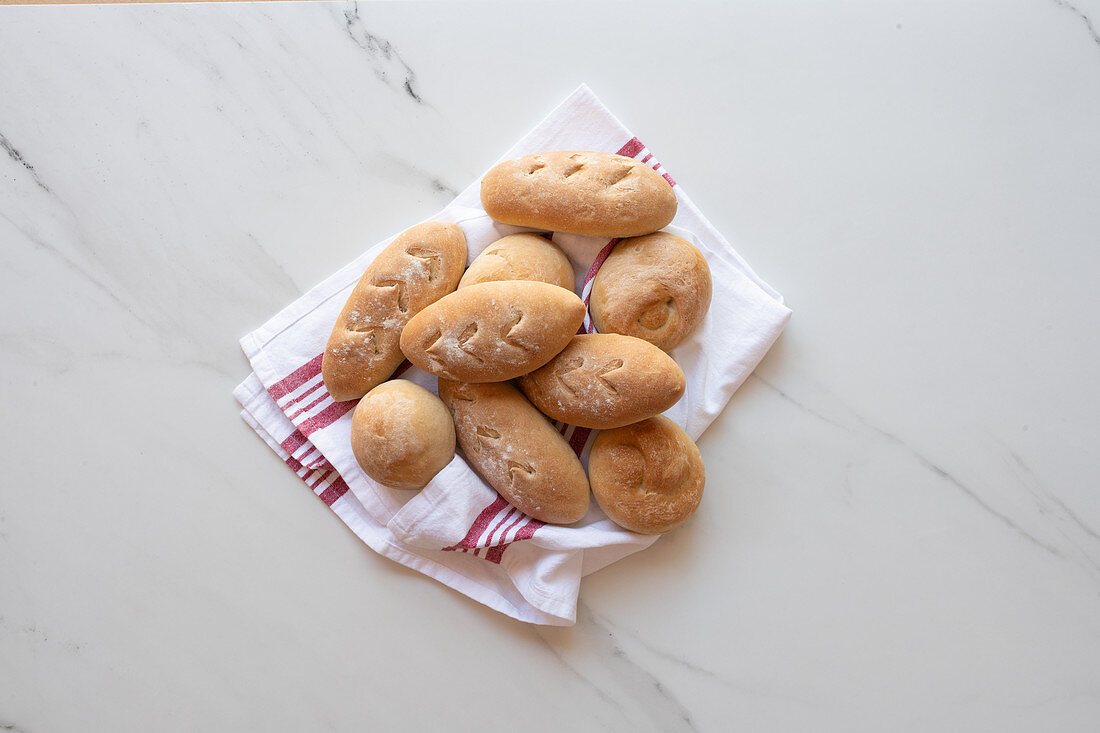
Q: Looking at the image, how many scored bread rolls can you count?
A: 5